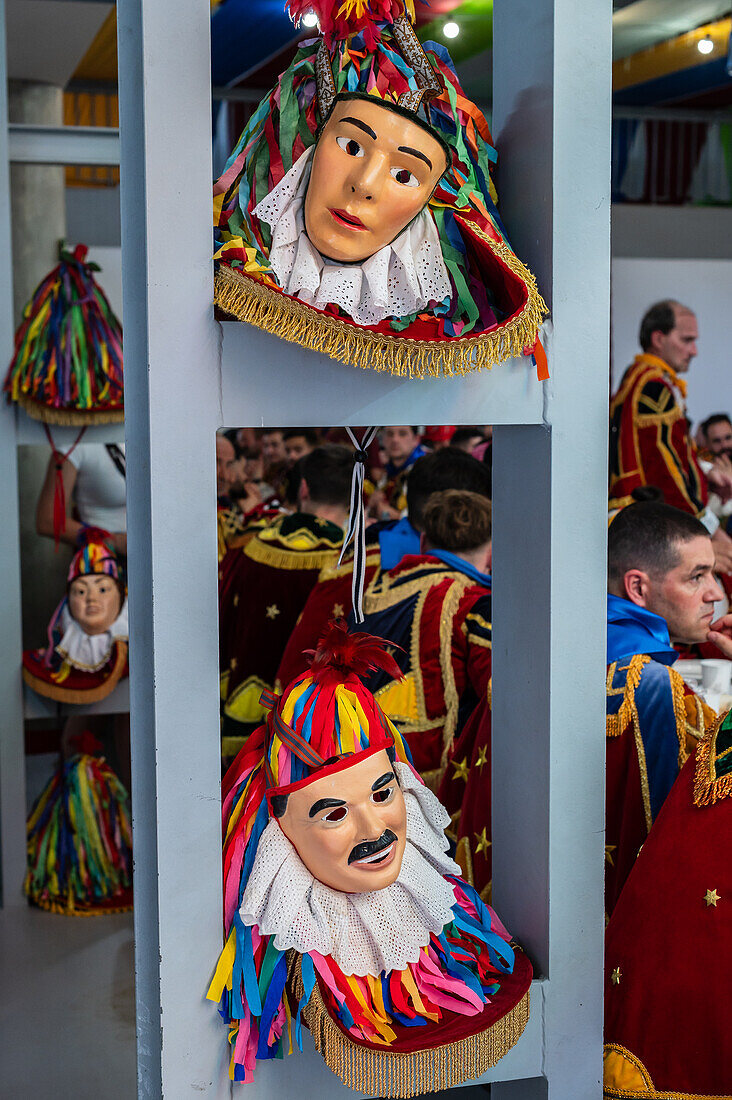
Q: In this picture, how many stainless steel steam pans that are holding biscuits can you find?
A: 0